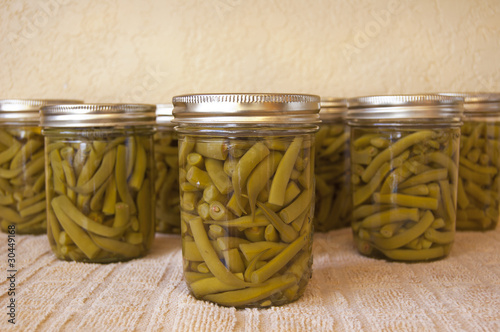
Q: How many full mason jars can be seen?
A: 3